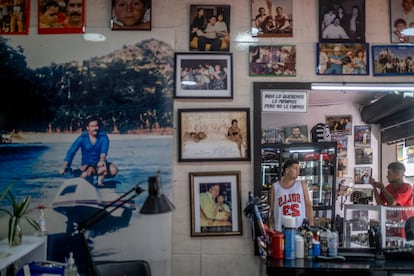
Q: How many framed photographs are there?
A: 13